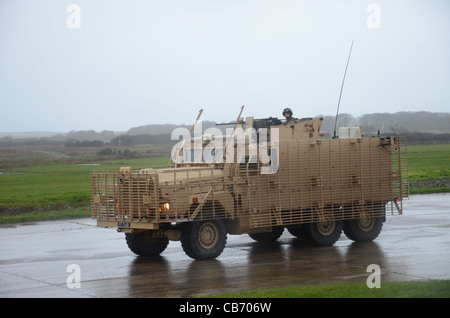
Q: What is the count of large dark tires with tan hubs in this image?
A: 3